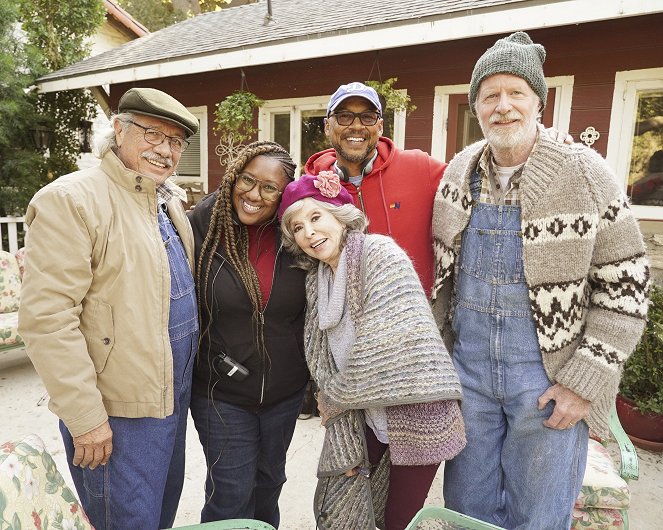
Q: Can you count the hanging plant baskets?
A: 2